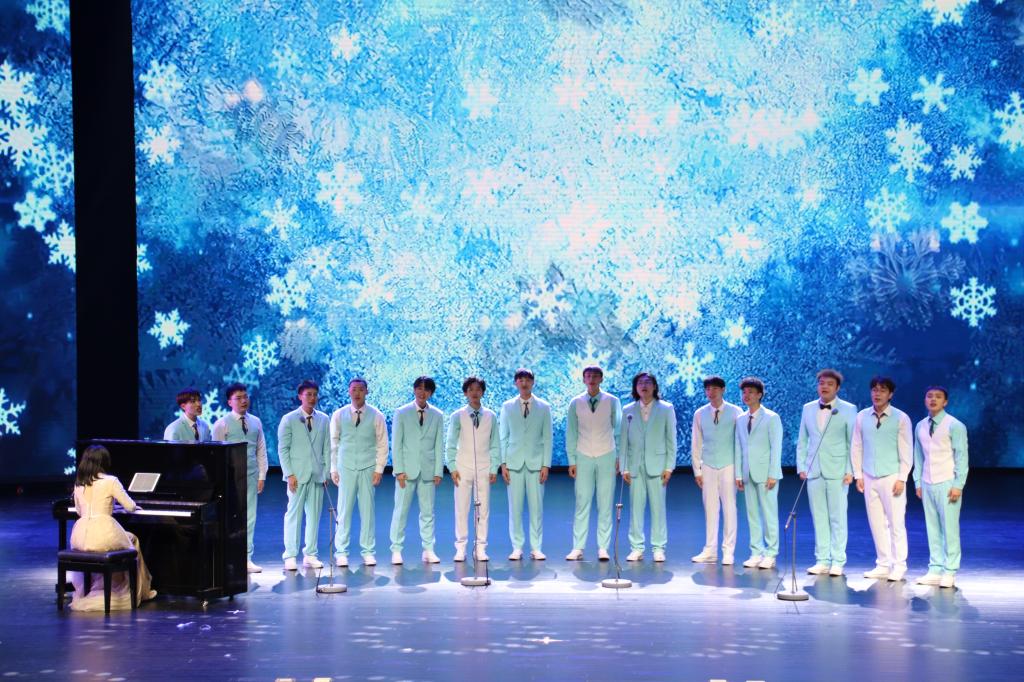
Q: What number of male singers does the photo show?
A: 14